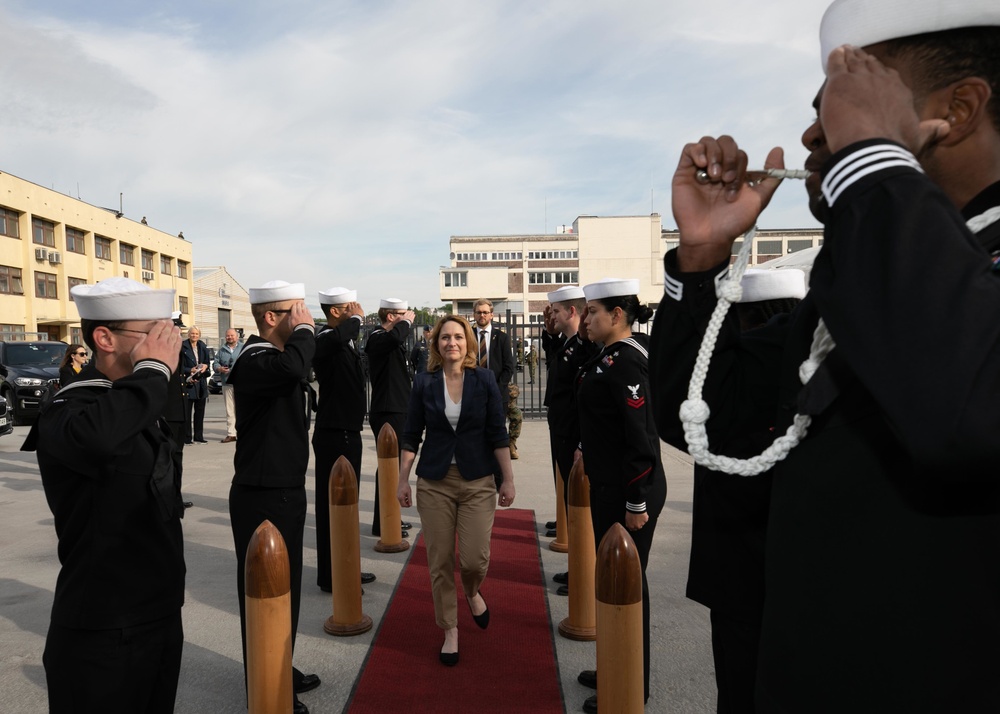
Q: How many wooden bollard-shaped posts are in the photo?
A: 6